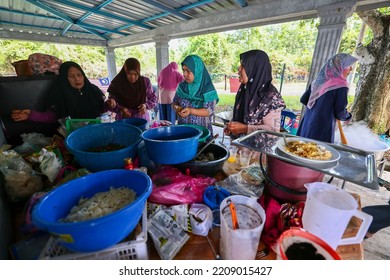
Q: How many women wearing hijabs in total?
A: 6